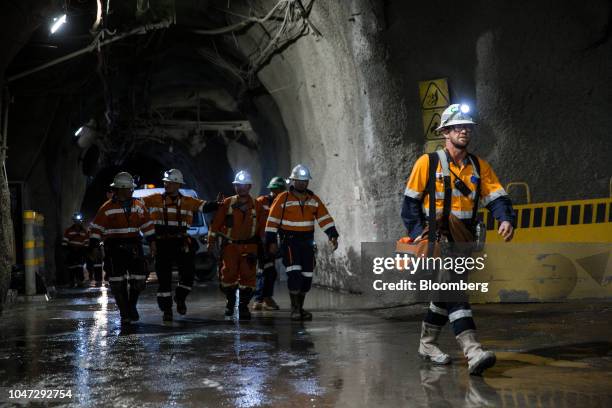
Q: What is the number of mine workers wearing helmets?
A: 7